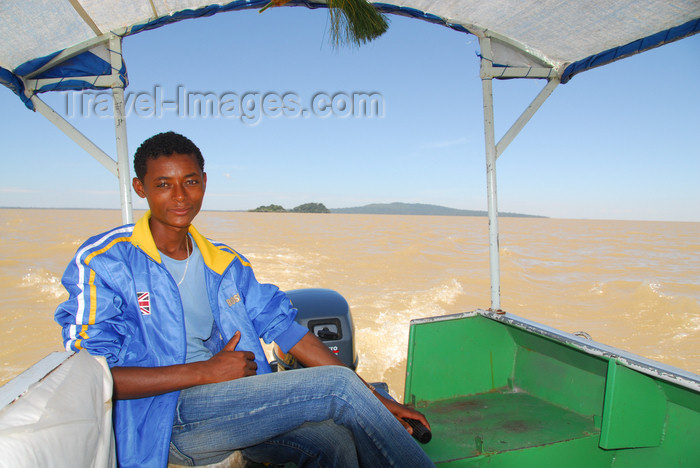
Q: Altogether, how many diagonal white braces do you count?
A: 2